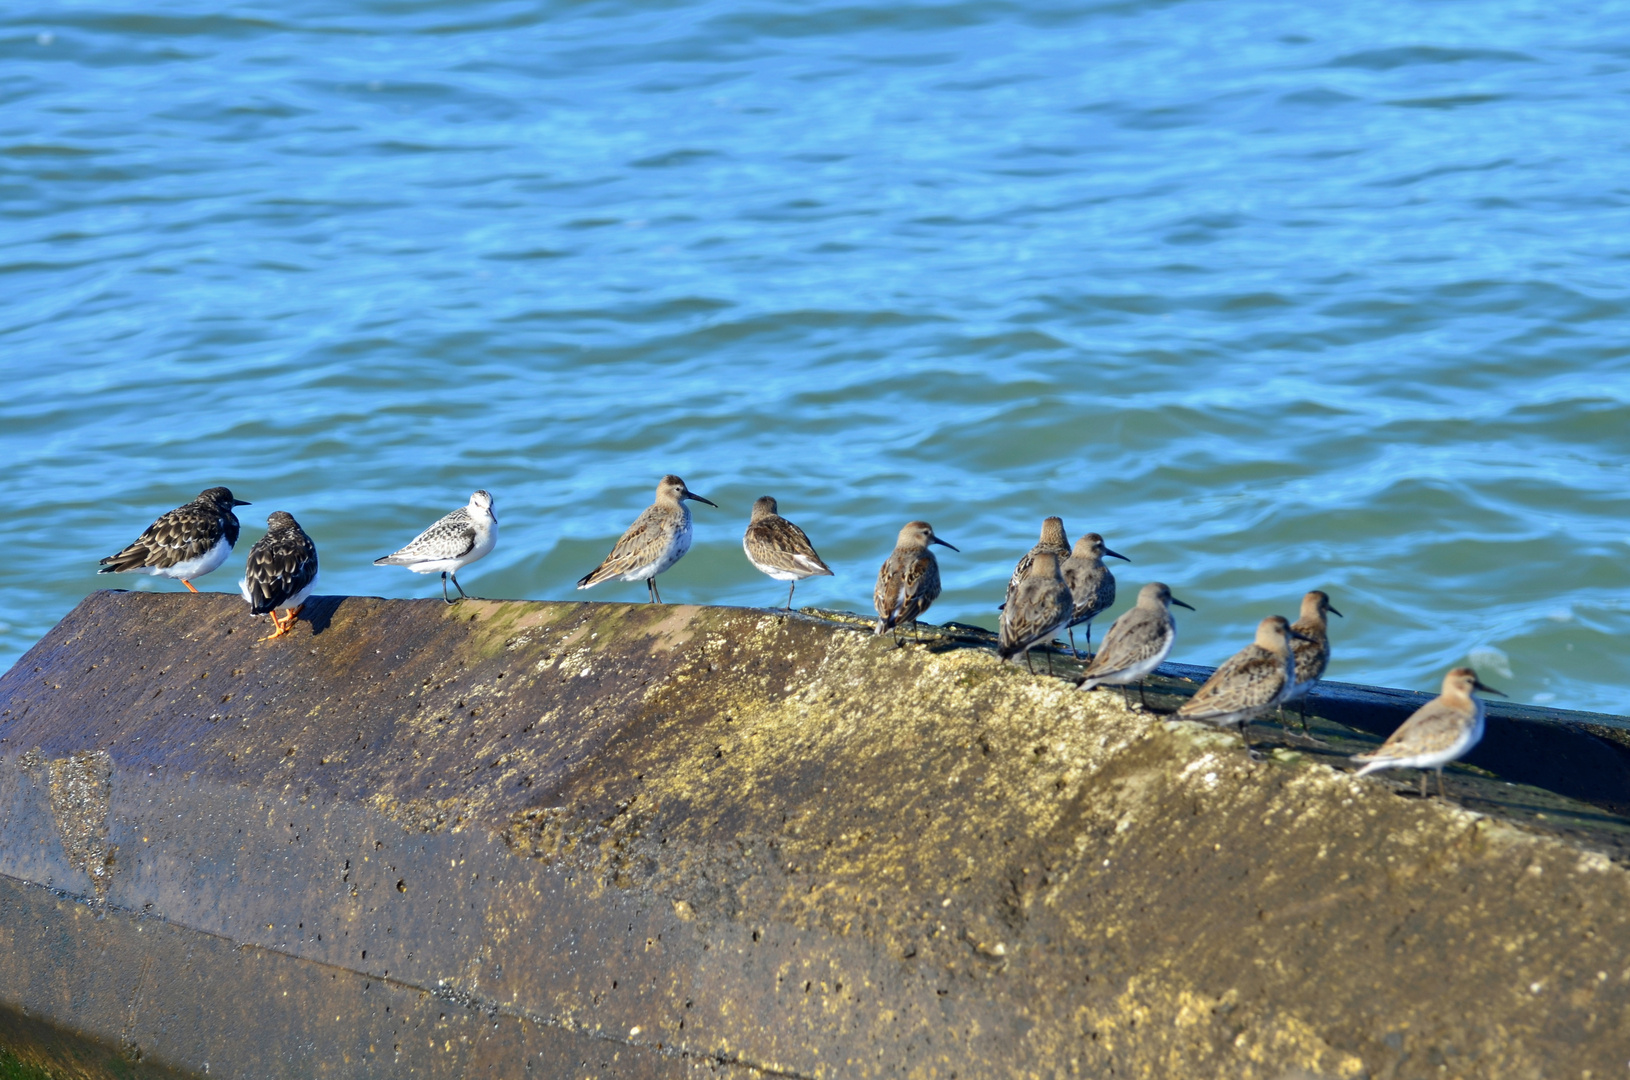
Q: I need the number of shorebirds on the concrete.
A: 13